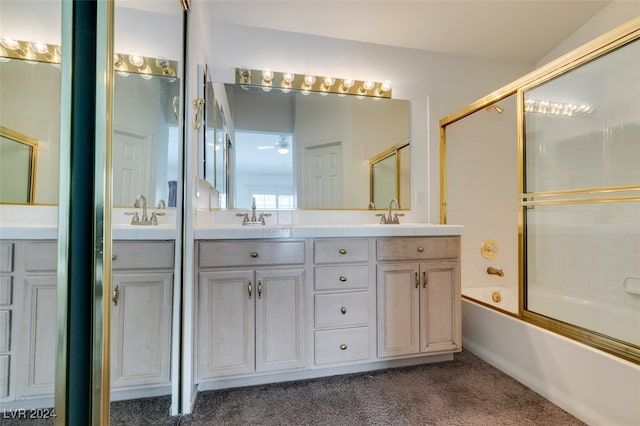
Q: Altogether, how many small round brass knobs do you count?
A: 6